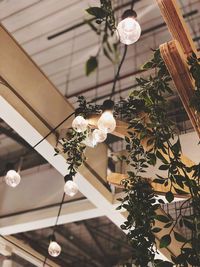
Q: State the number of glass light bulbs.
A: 7